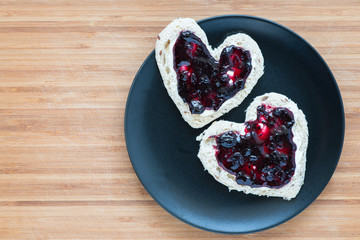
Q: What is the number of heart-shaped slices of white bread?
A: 2